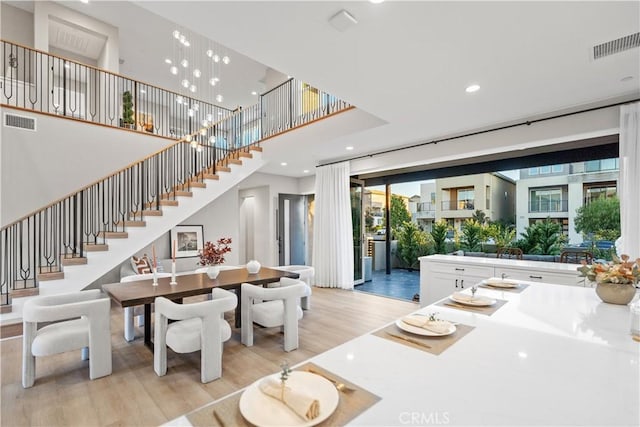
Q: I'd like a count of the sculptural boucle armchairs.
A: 6